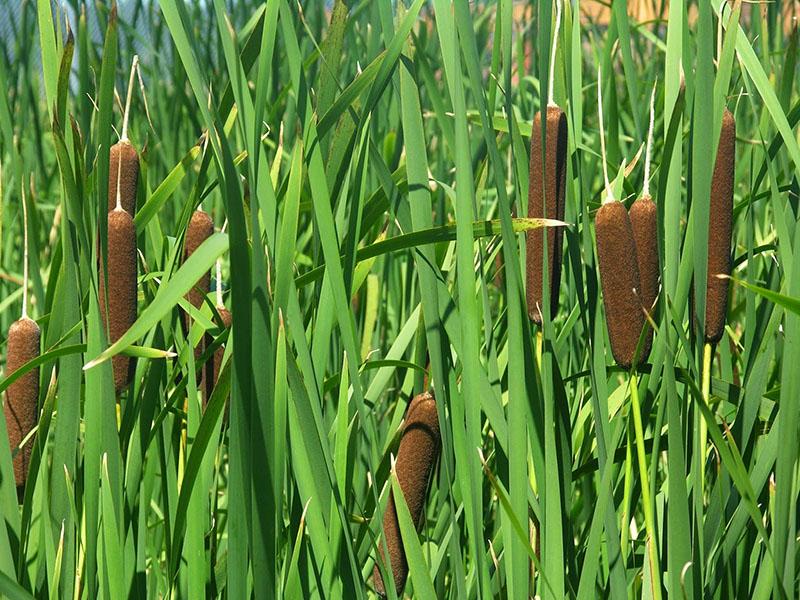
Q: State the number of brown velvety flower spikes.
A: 10